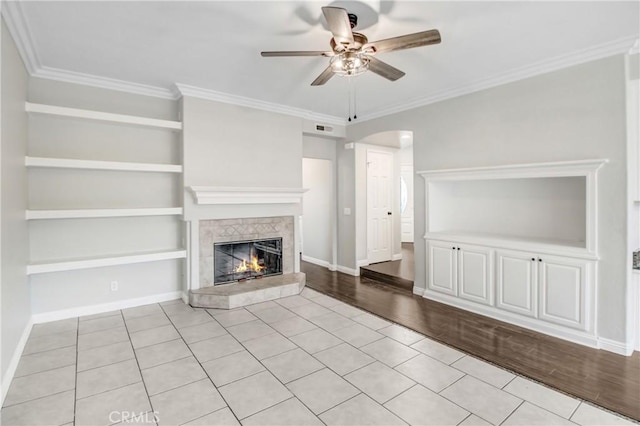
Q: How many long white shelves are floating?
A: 4